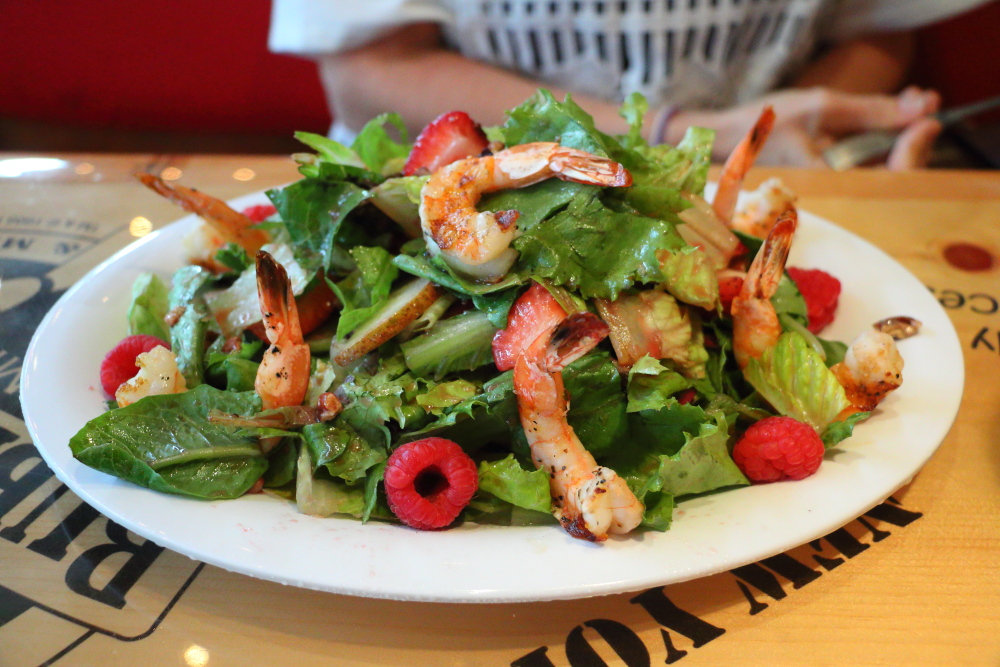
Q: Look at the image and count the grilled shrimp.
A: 6